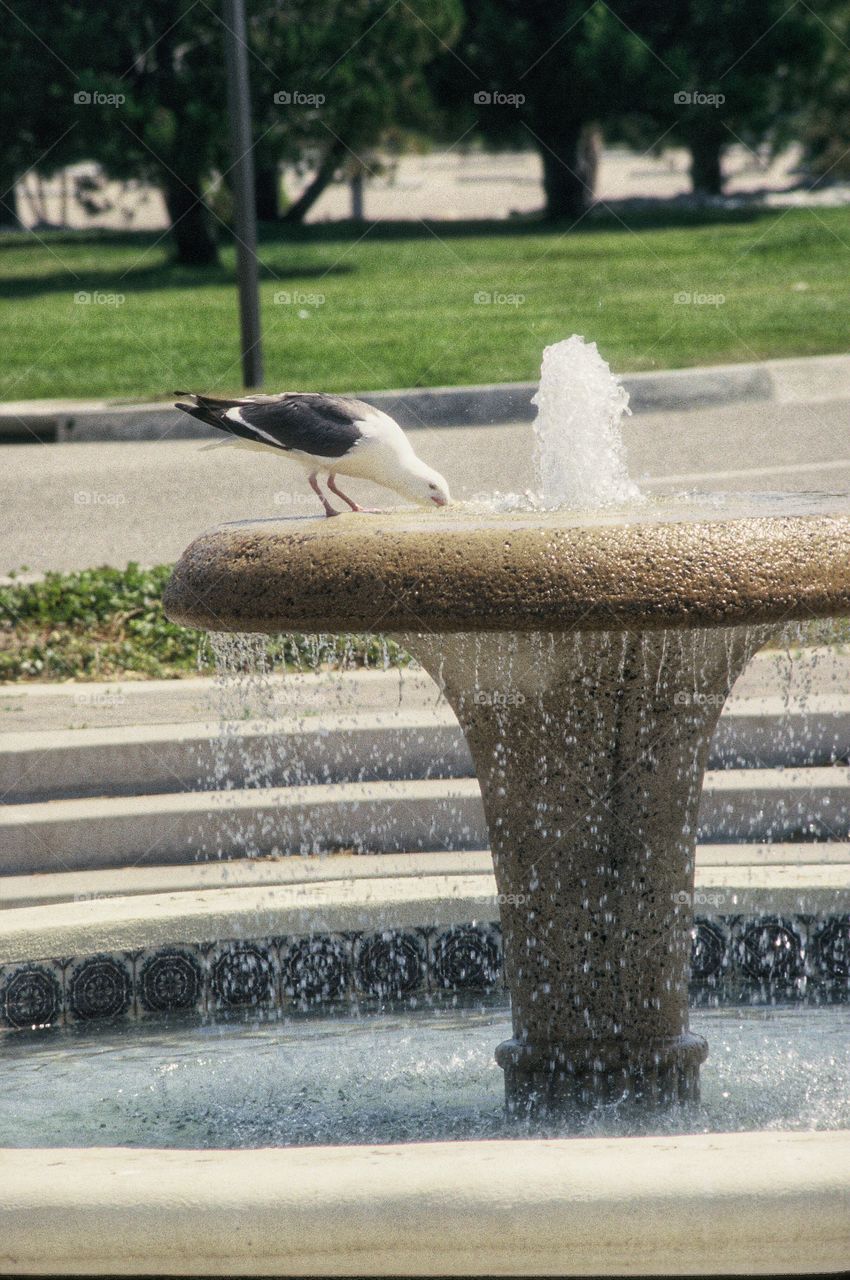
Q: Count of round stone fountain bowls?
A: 1